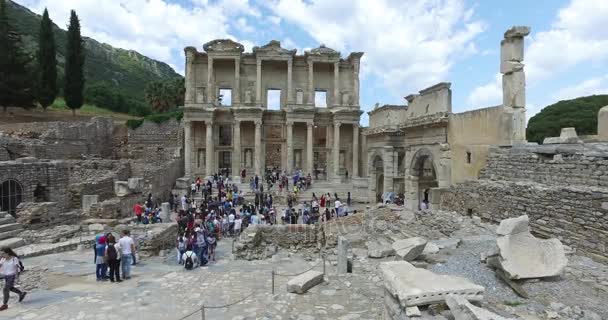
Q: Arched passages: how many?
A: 3